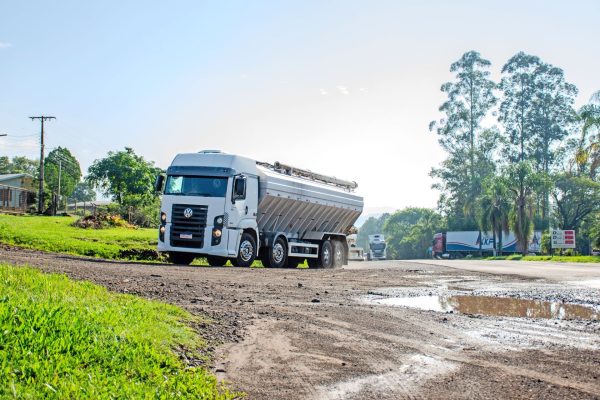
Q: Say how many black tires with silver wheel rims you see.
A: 4